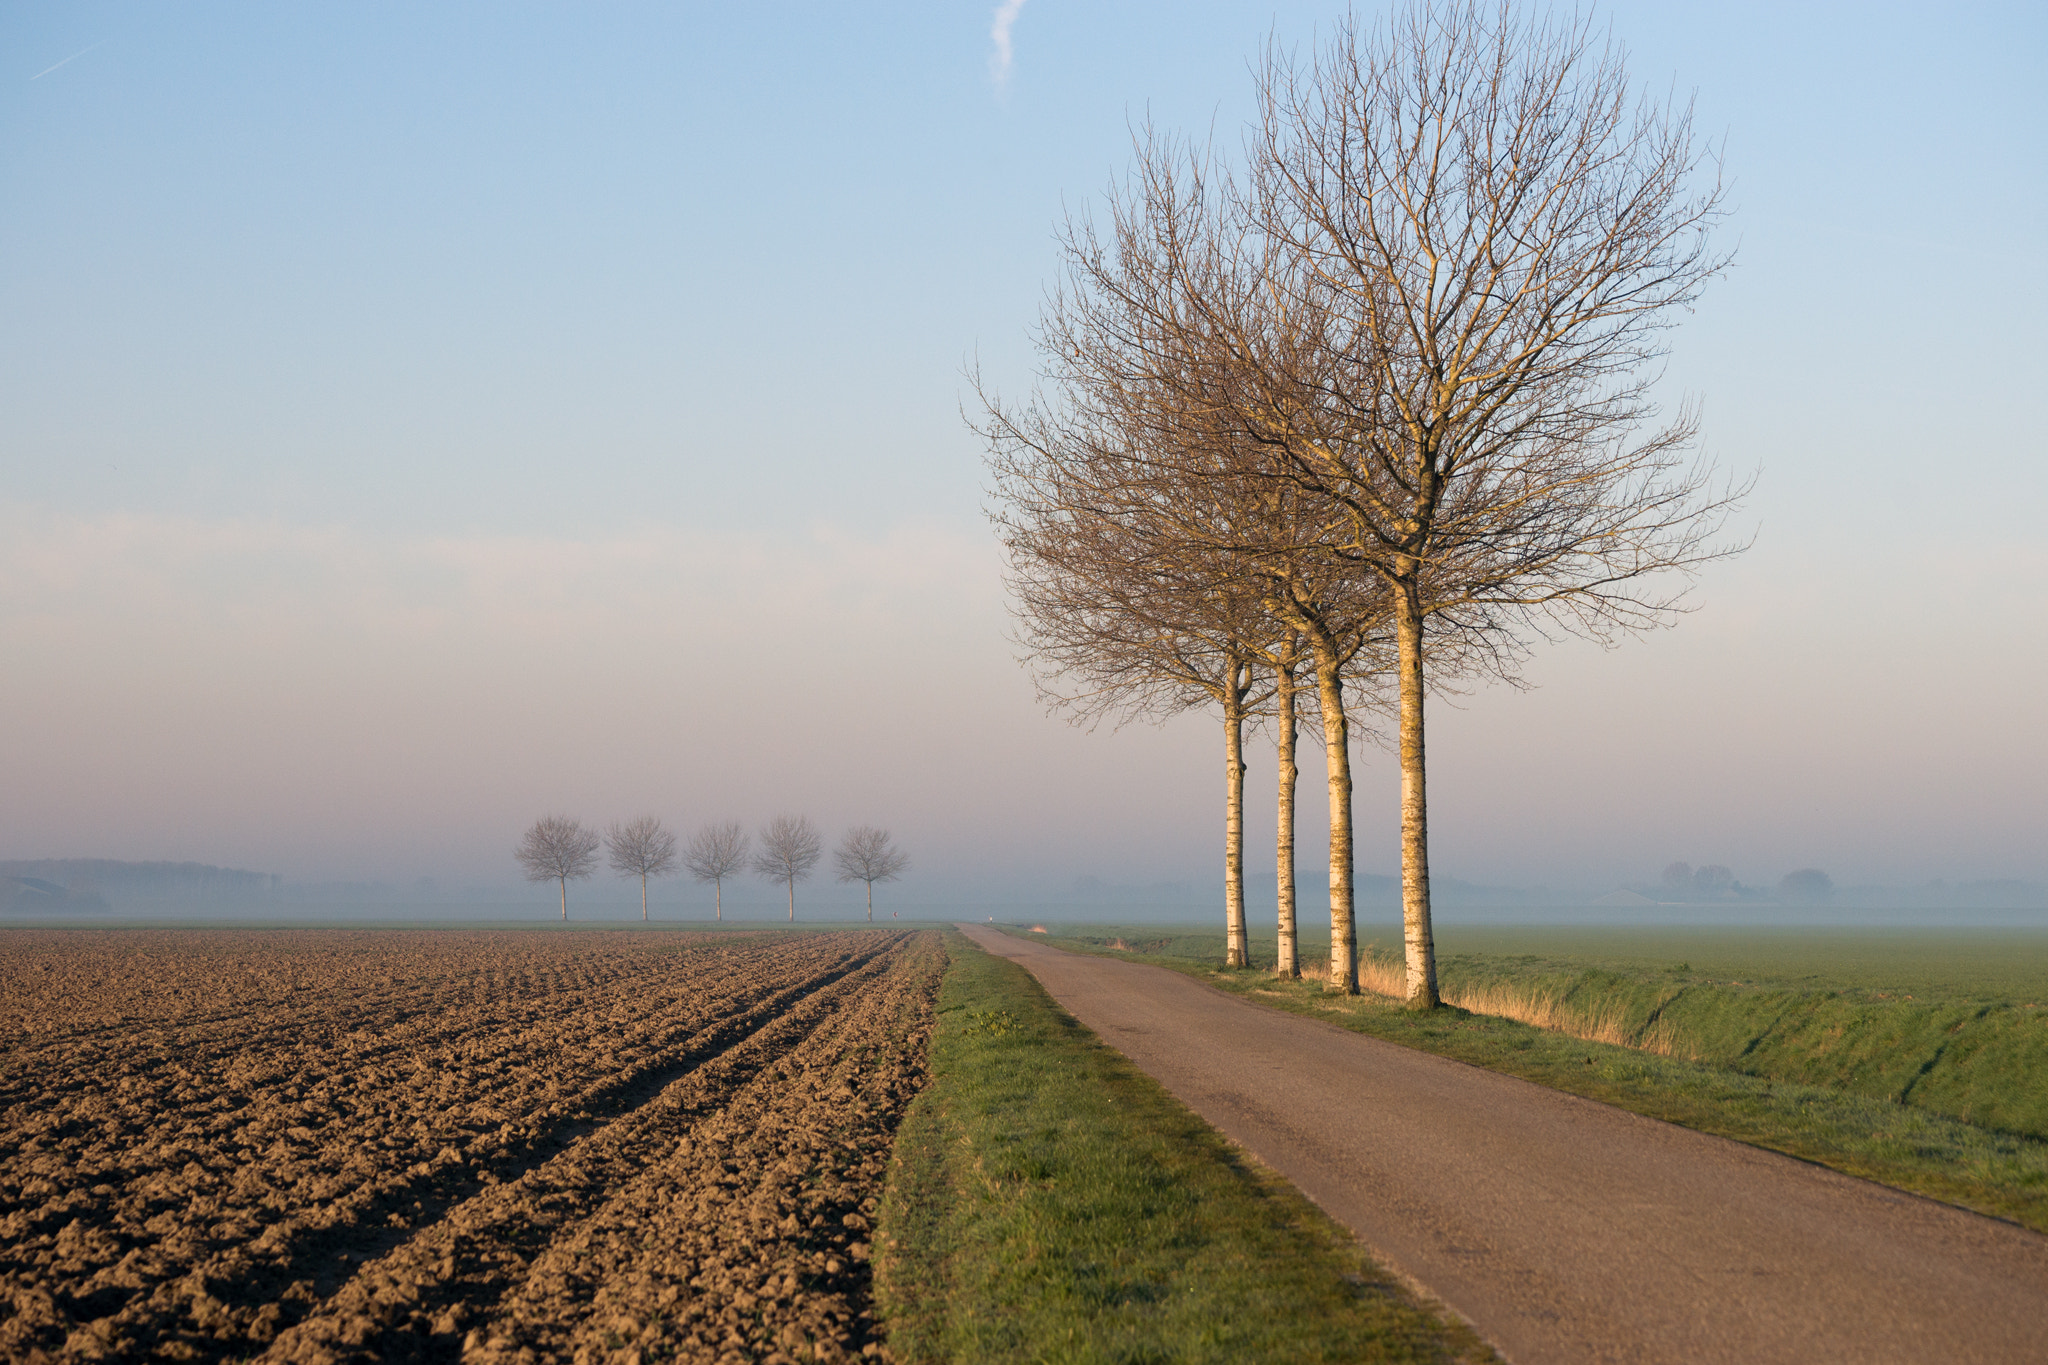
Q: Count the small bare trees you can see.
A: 5